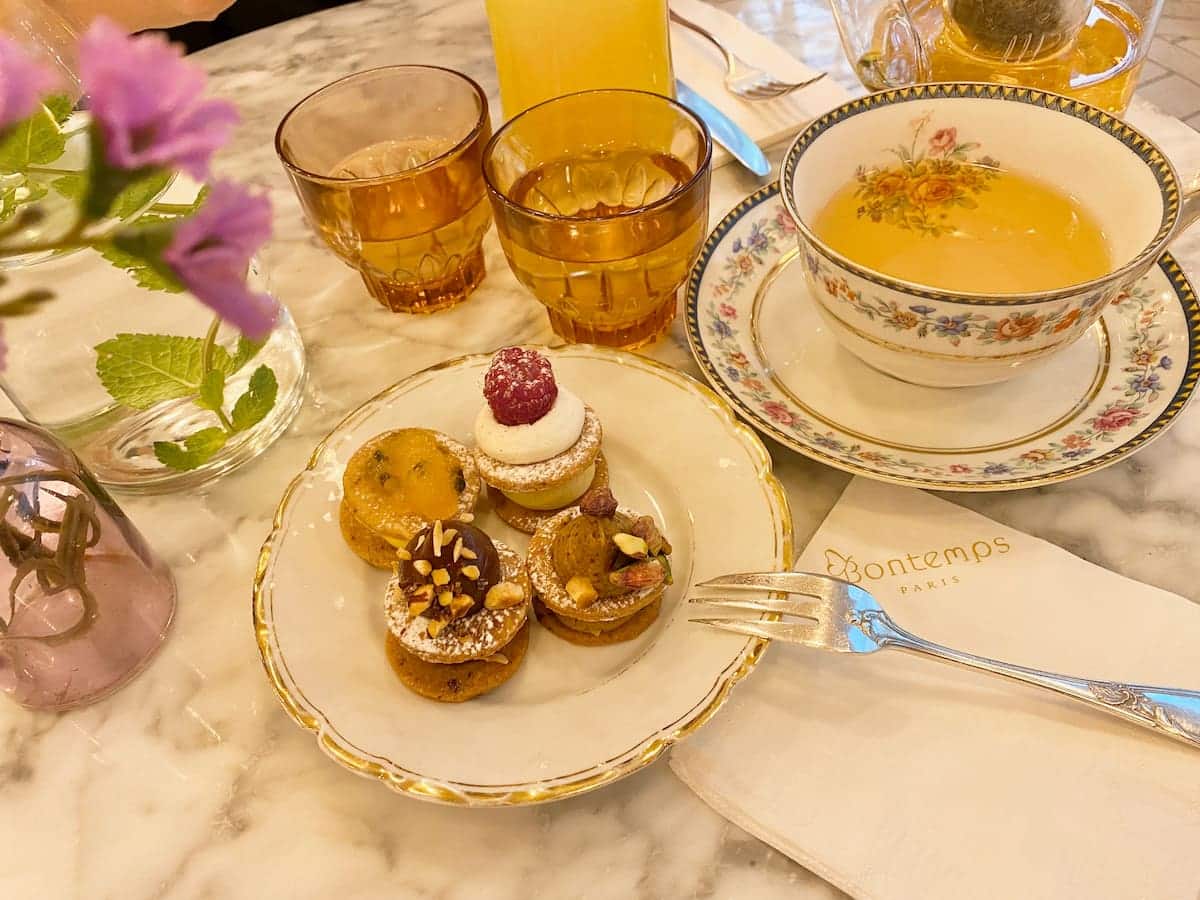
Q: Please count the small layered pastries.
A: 4